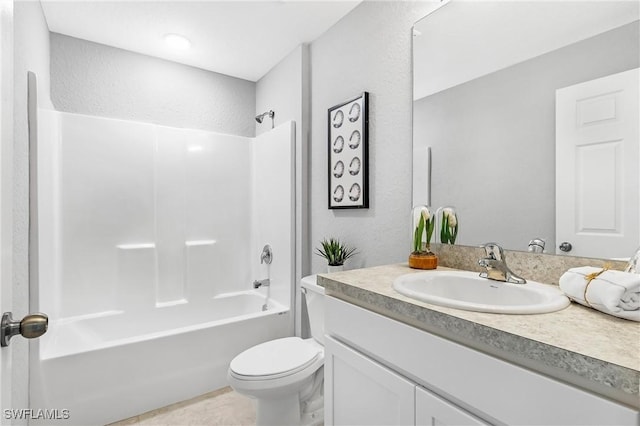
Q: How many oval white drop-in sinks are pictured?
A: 1